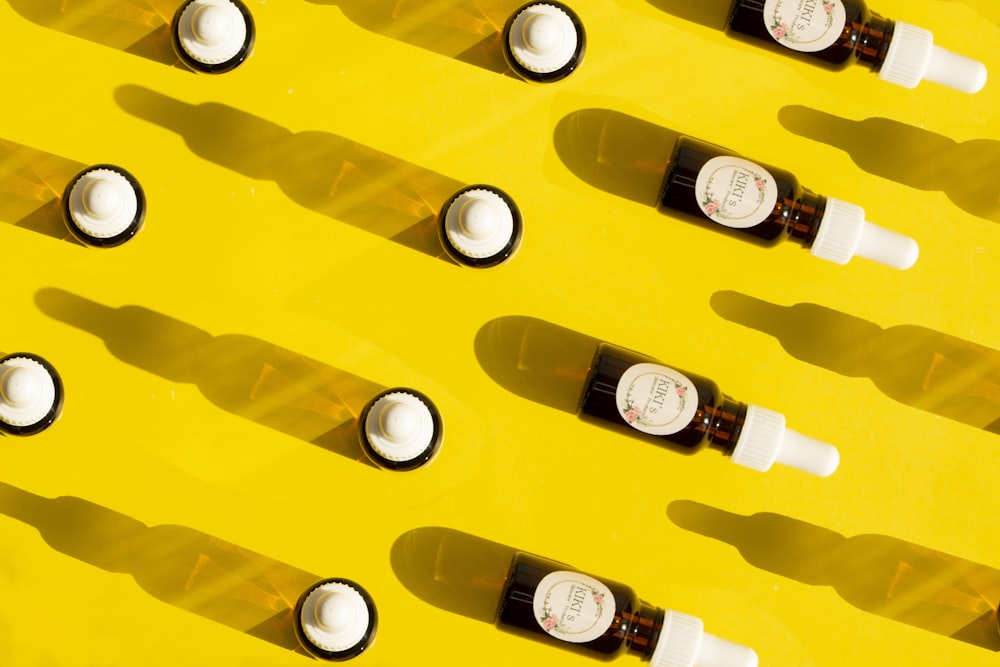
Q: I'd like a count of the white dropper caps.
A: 11